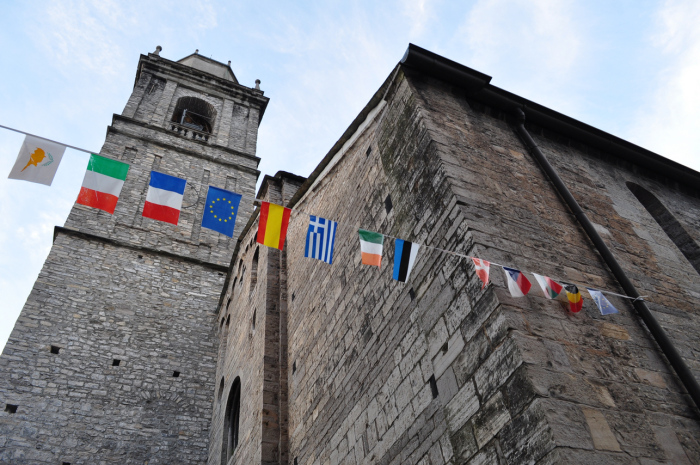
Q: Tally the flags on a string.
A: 13